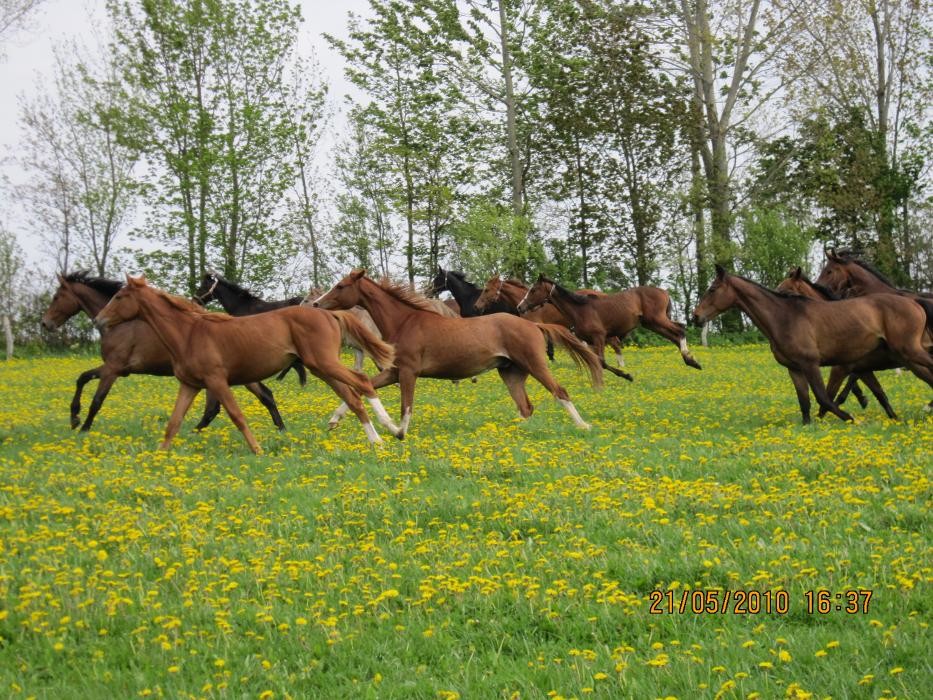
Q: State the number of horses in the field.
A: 11